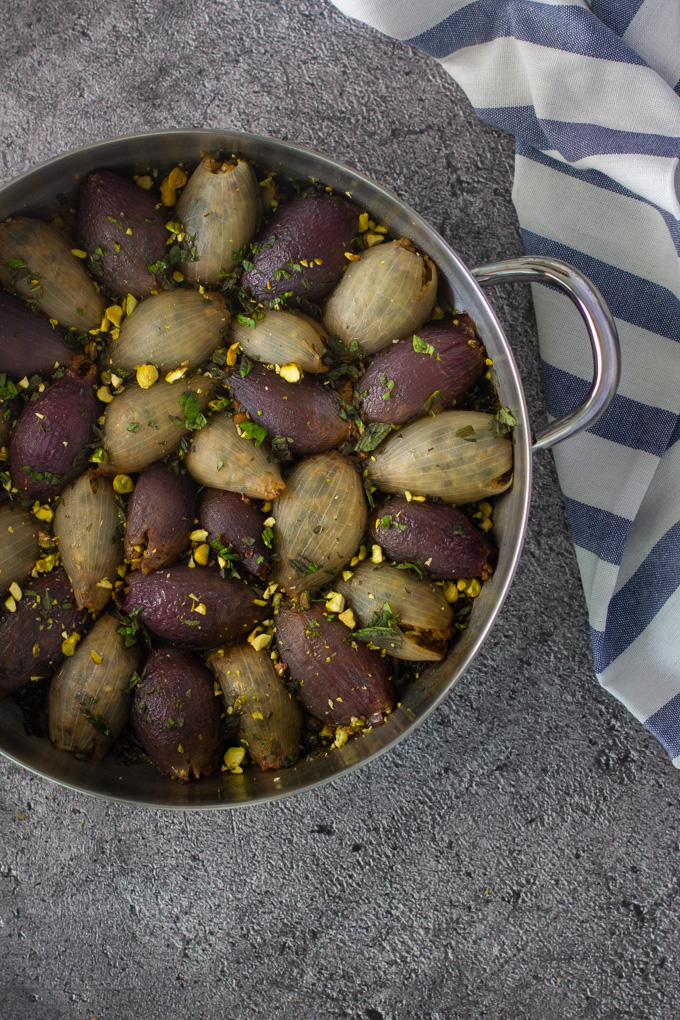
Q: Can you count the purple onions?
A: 13